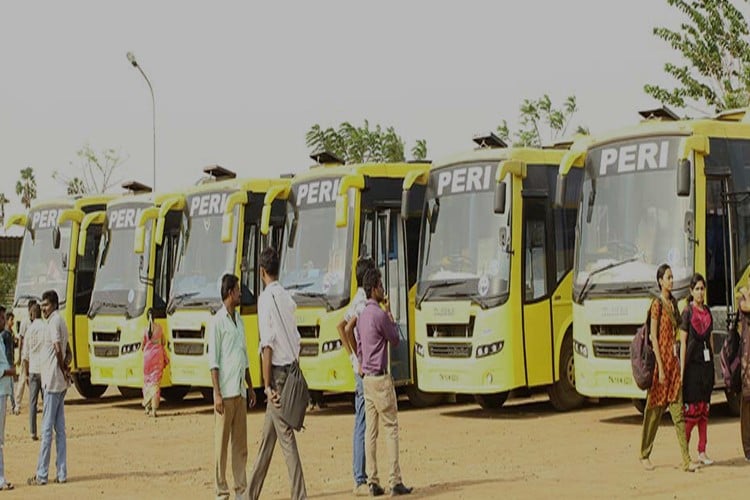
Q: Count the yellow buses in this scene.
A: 6